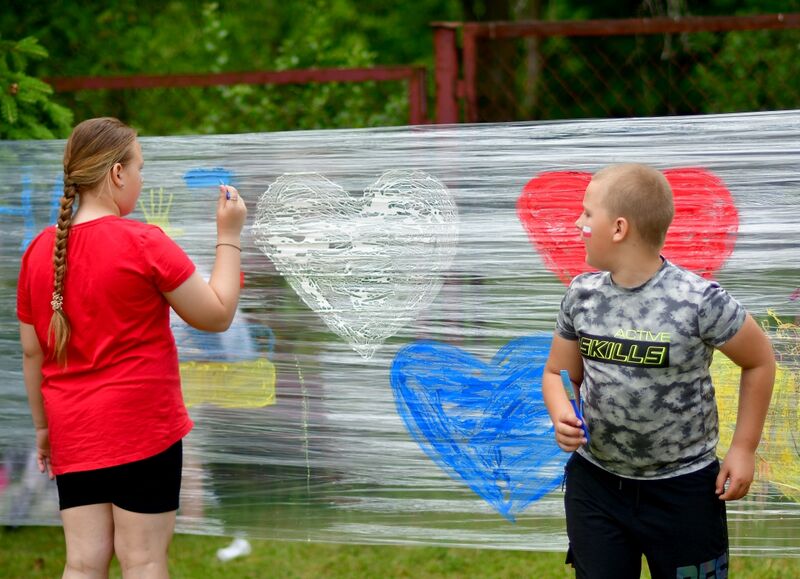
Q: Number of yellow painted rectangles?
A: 1